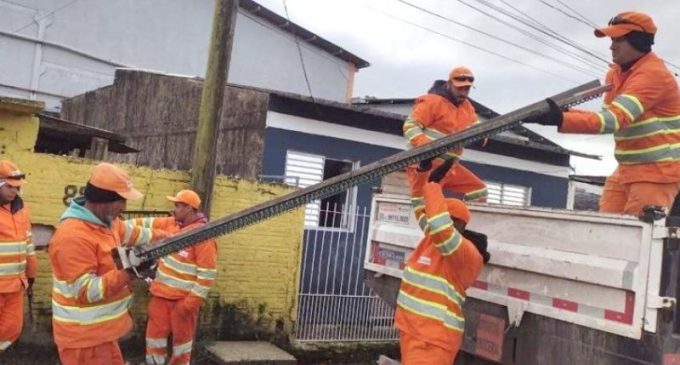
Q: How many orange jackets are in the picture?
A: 6